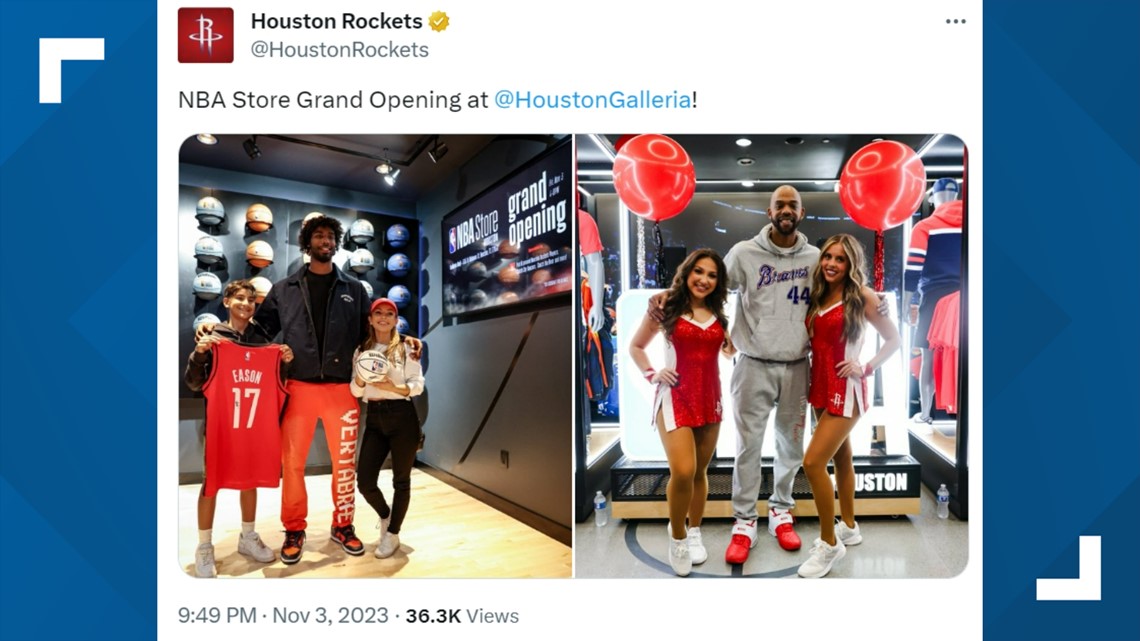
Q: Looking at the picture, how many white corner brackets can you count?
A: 2